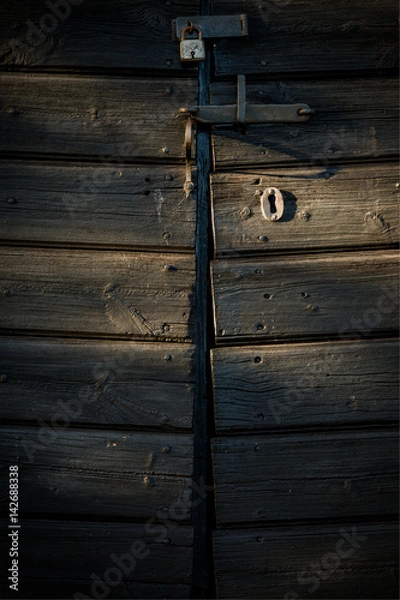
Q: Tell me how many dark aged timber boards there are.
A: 14